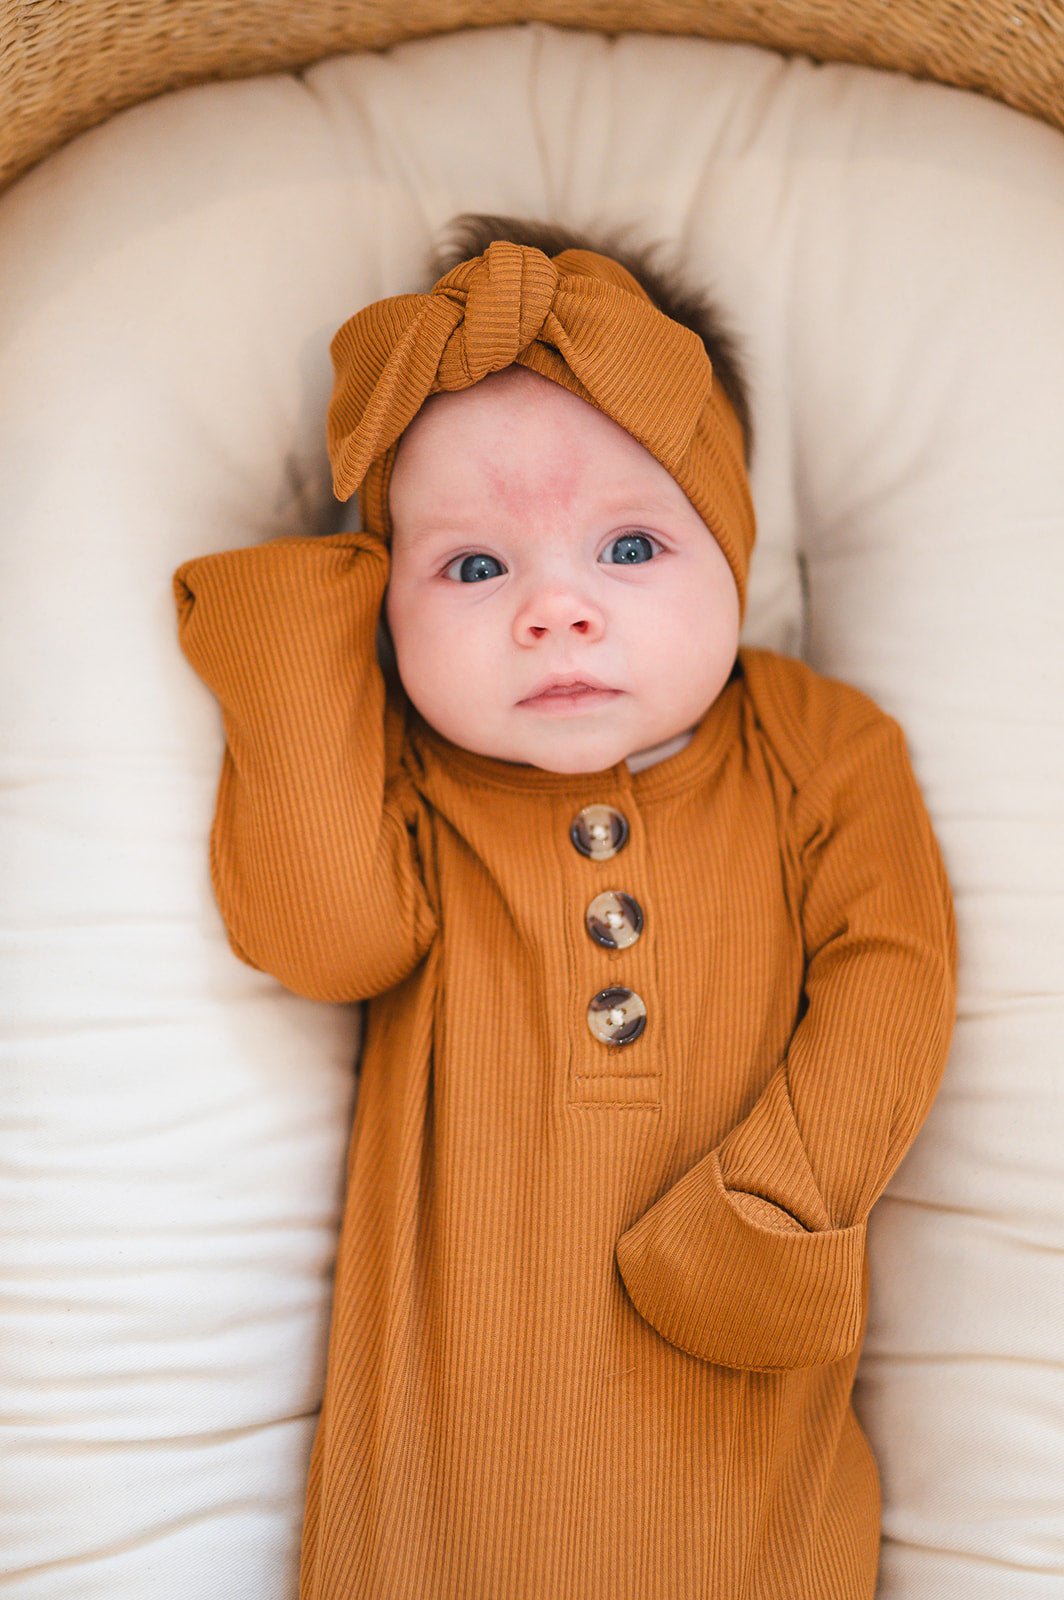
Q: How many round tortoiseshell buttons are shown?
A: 3